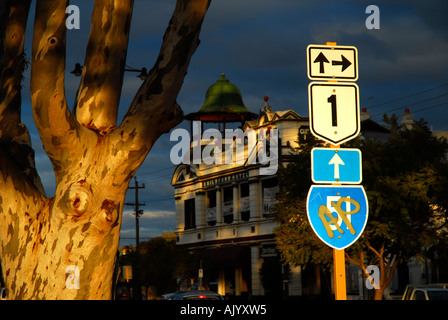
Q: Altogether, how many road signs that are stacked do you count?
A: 4